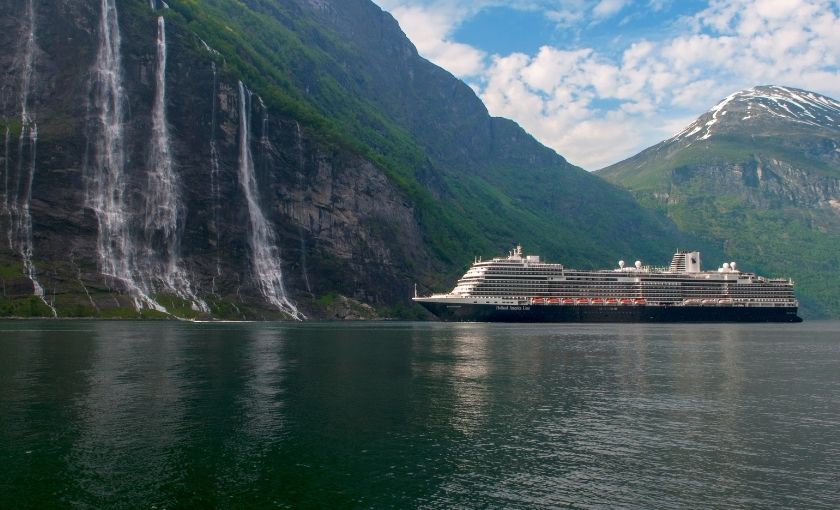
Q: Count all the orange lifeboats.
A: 8